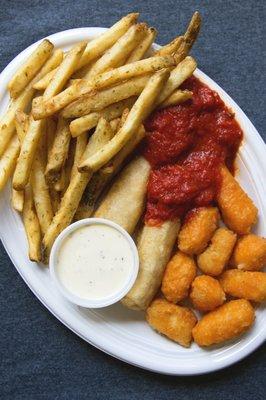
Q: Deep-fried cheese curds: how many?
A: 9